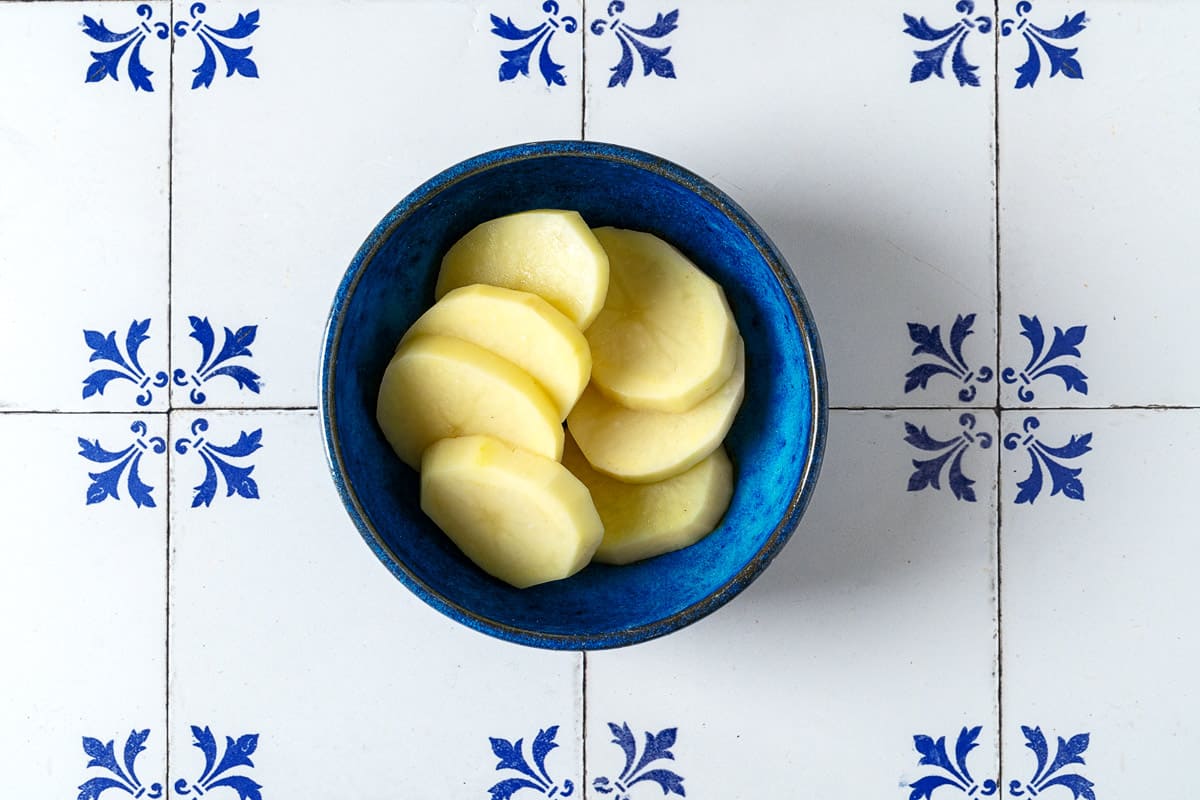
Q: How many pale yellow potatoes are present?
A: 7